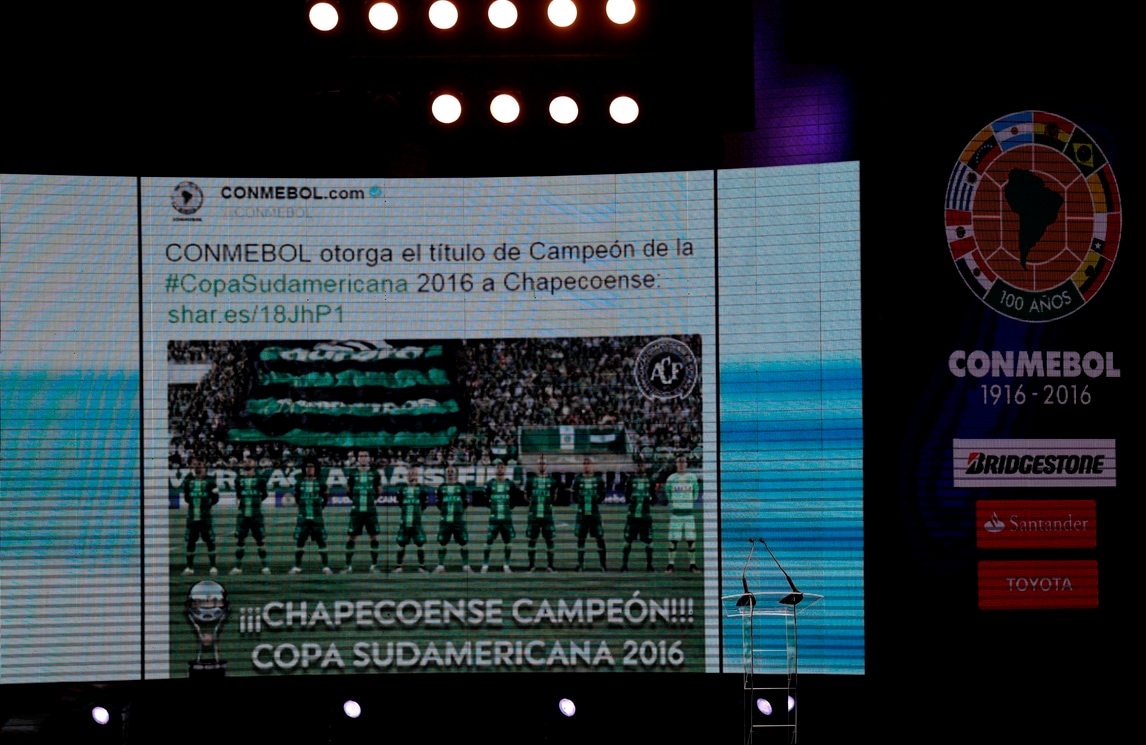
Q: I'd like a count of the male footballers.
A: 11